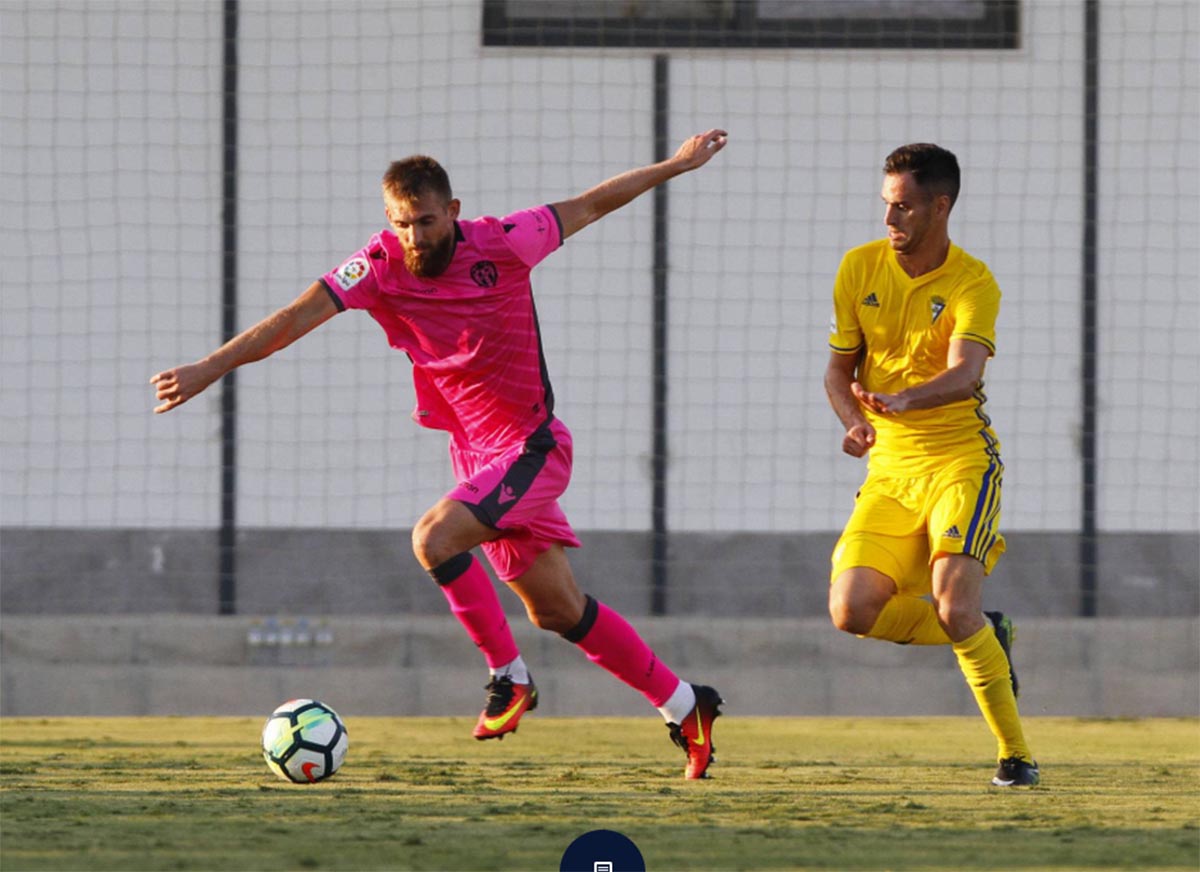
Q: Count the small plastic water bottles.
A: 5